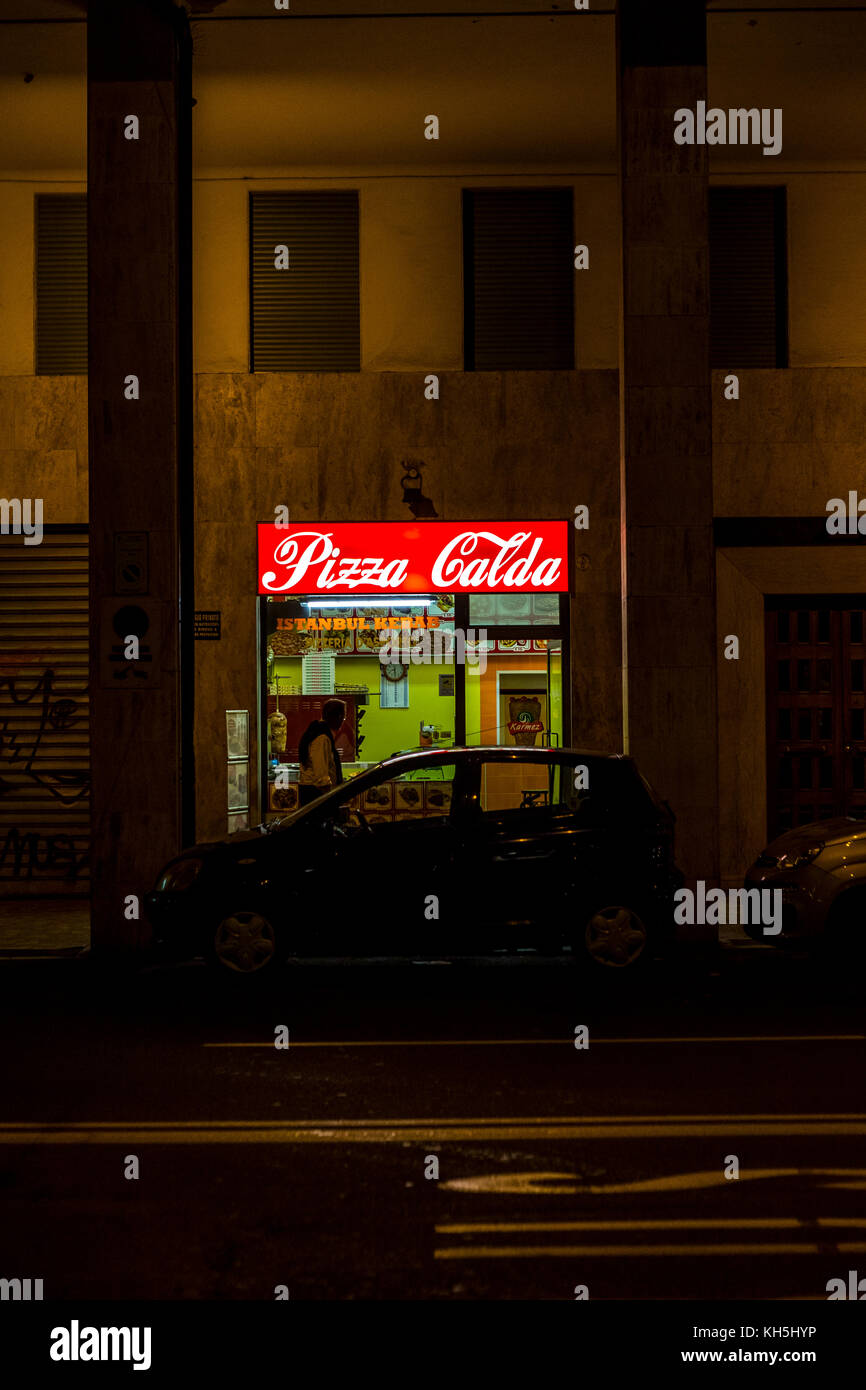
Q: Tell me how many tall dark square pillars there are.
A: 2